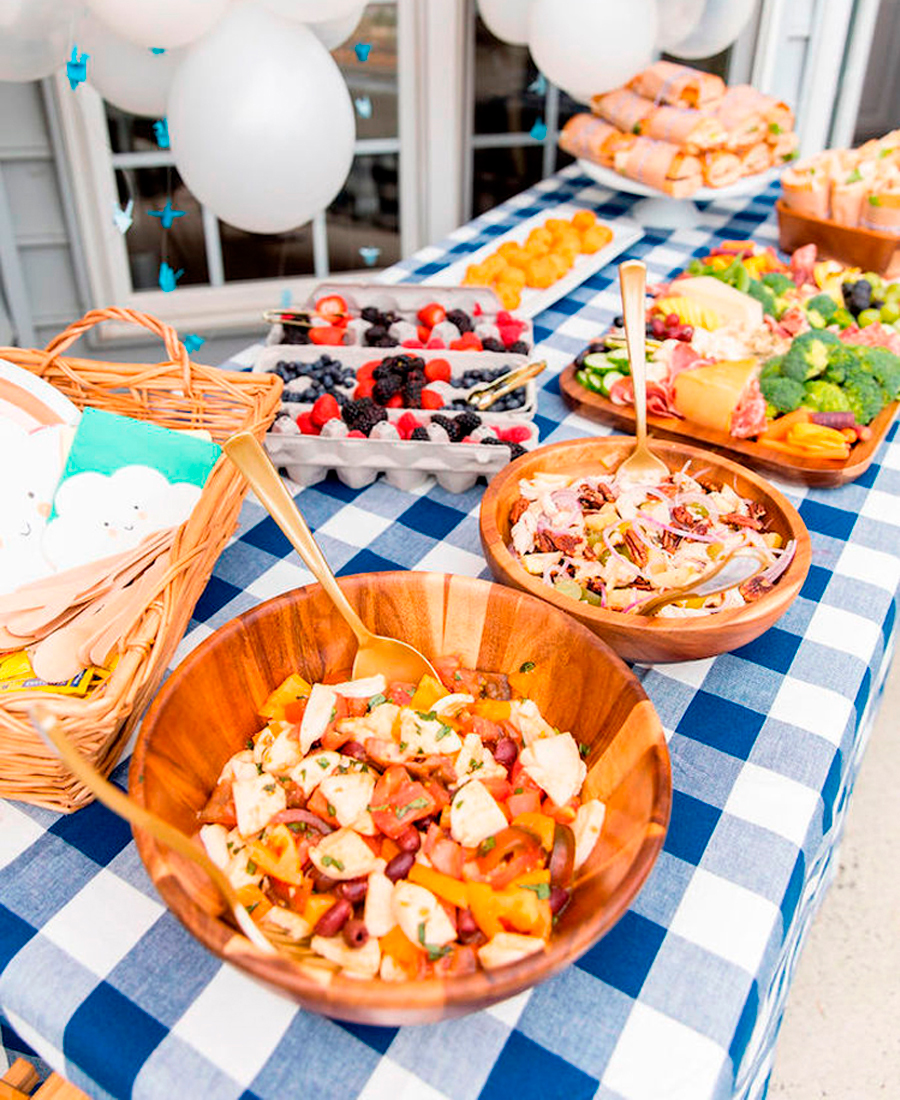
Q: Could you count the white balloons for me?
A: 10